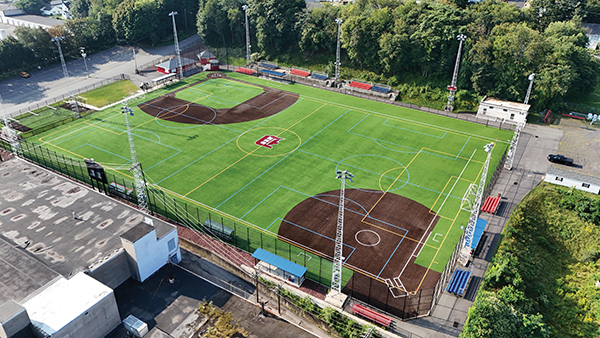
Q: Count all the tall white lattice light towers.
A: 10